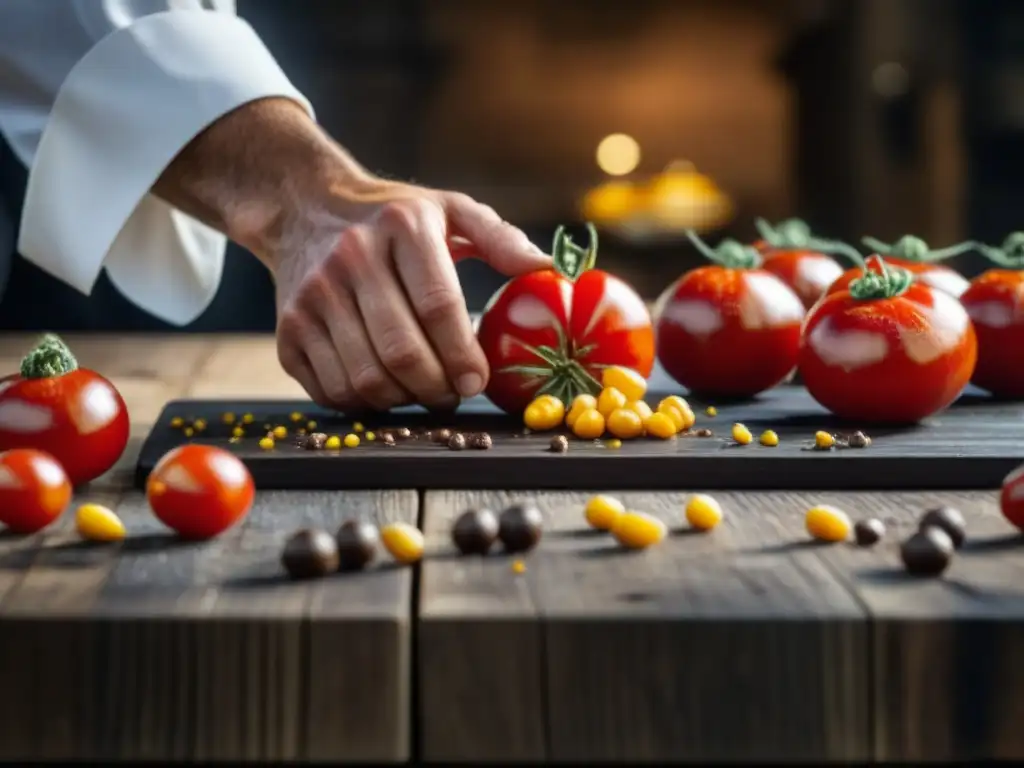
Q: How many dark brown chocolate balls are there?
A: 7